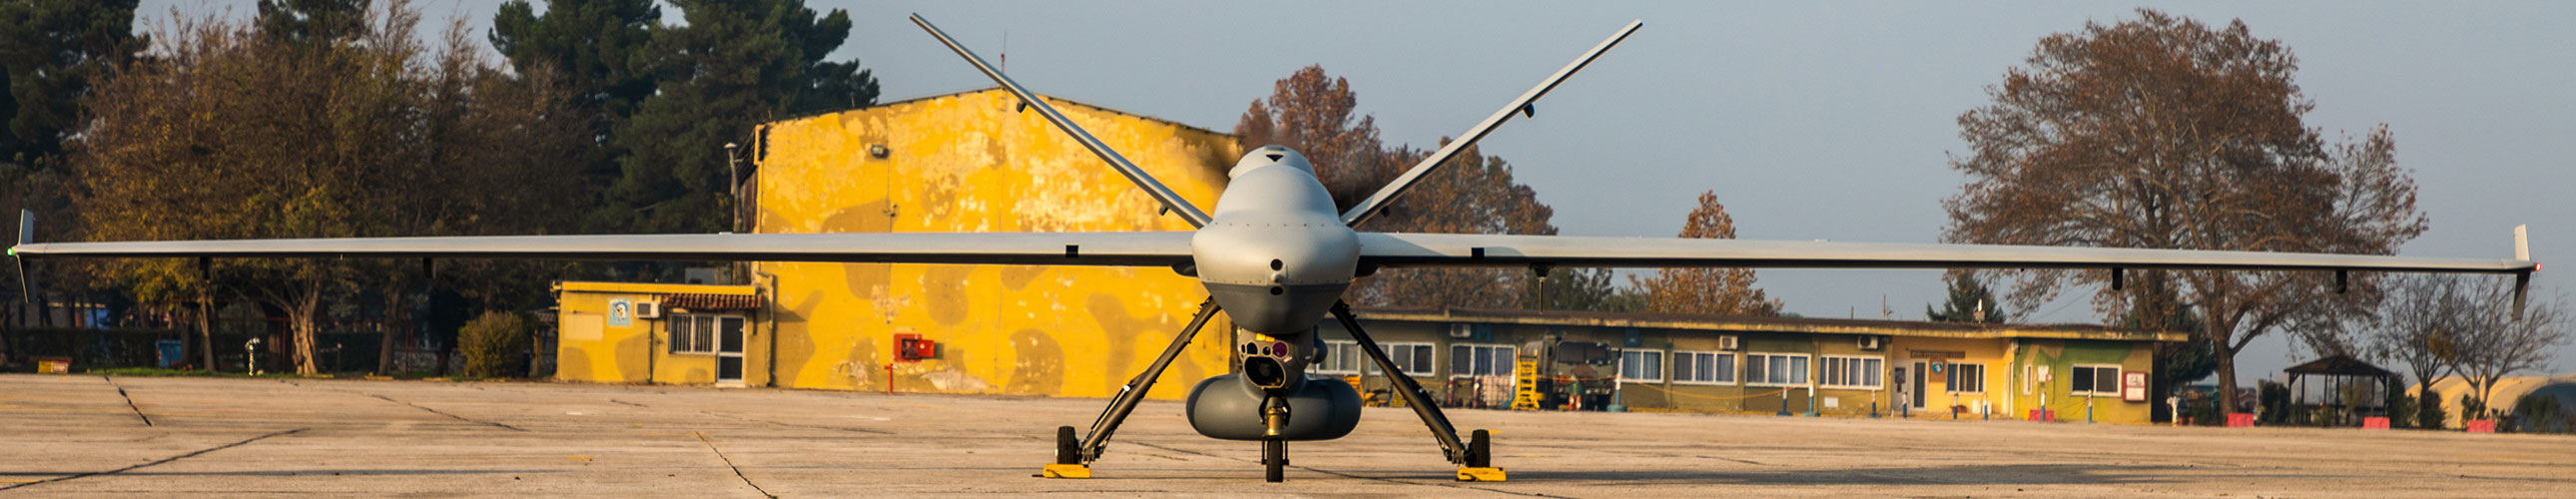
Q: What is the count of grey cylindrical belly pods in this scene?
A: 1